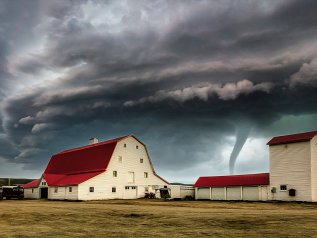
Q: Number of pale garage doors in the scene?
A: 4